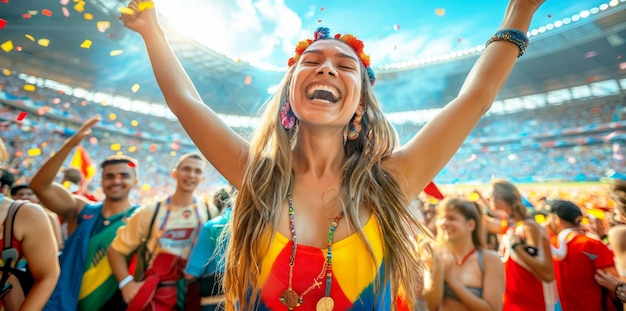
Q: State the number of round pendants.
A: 2